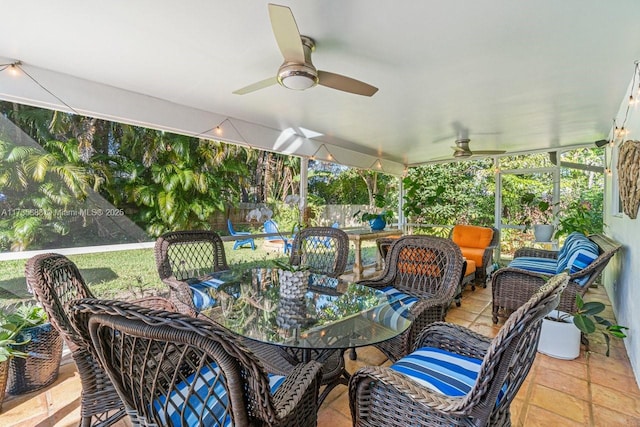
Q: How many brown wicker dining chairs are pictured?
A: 6